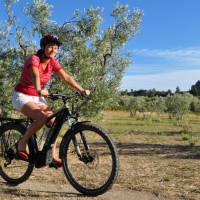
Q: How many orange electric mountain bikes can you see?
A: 0